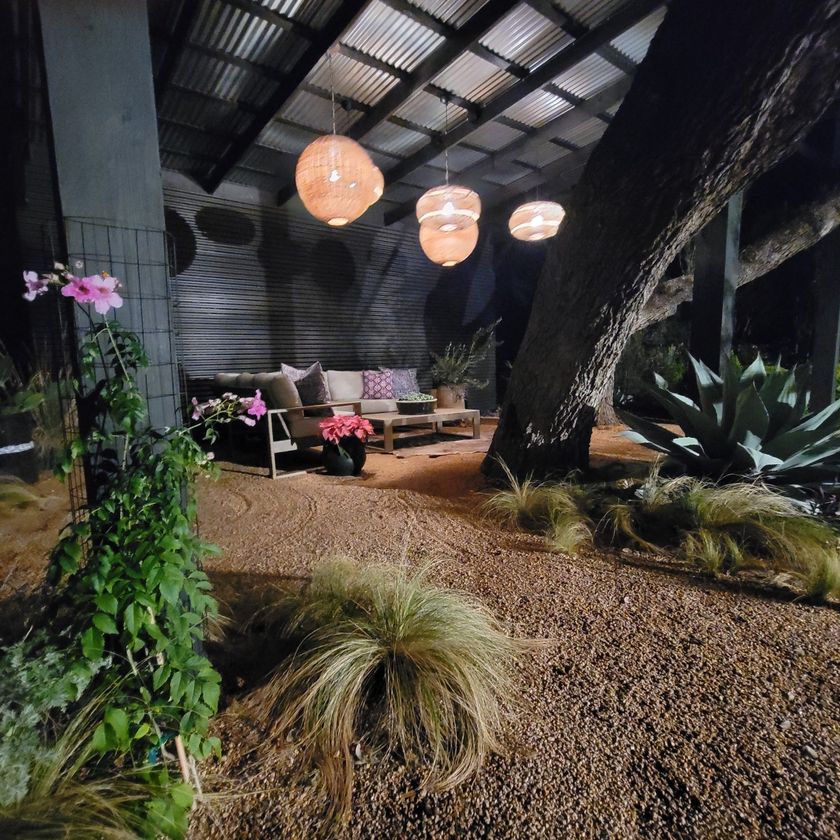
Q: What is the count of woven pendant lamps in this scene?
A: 5